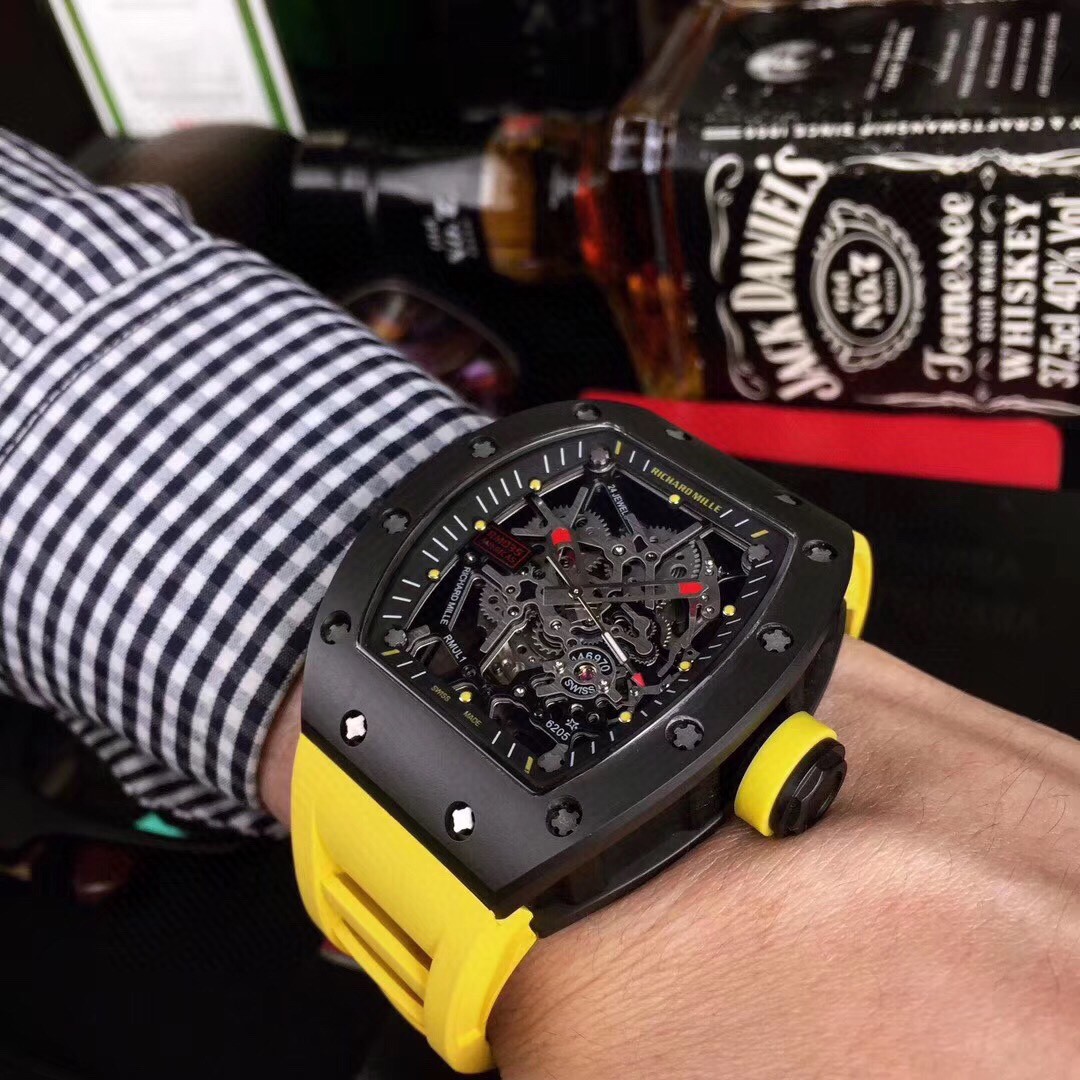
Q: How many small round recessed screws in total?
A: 12